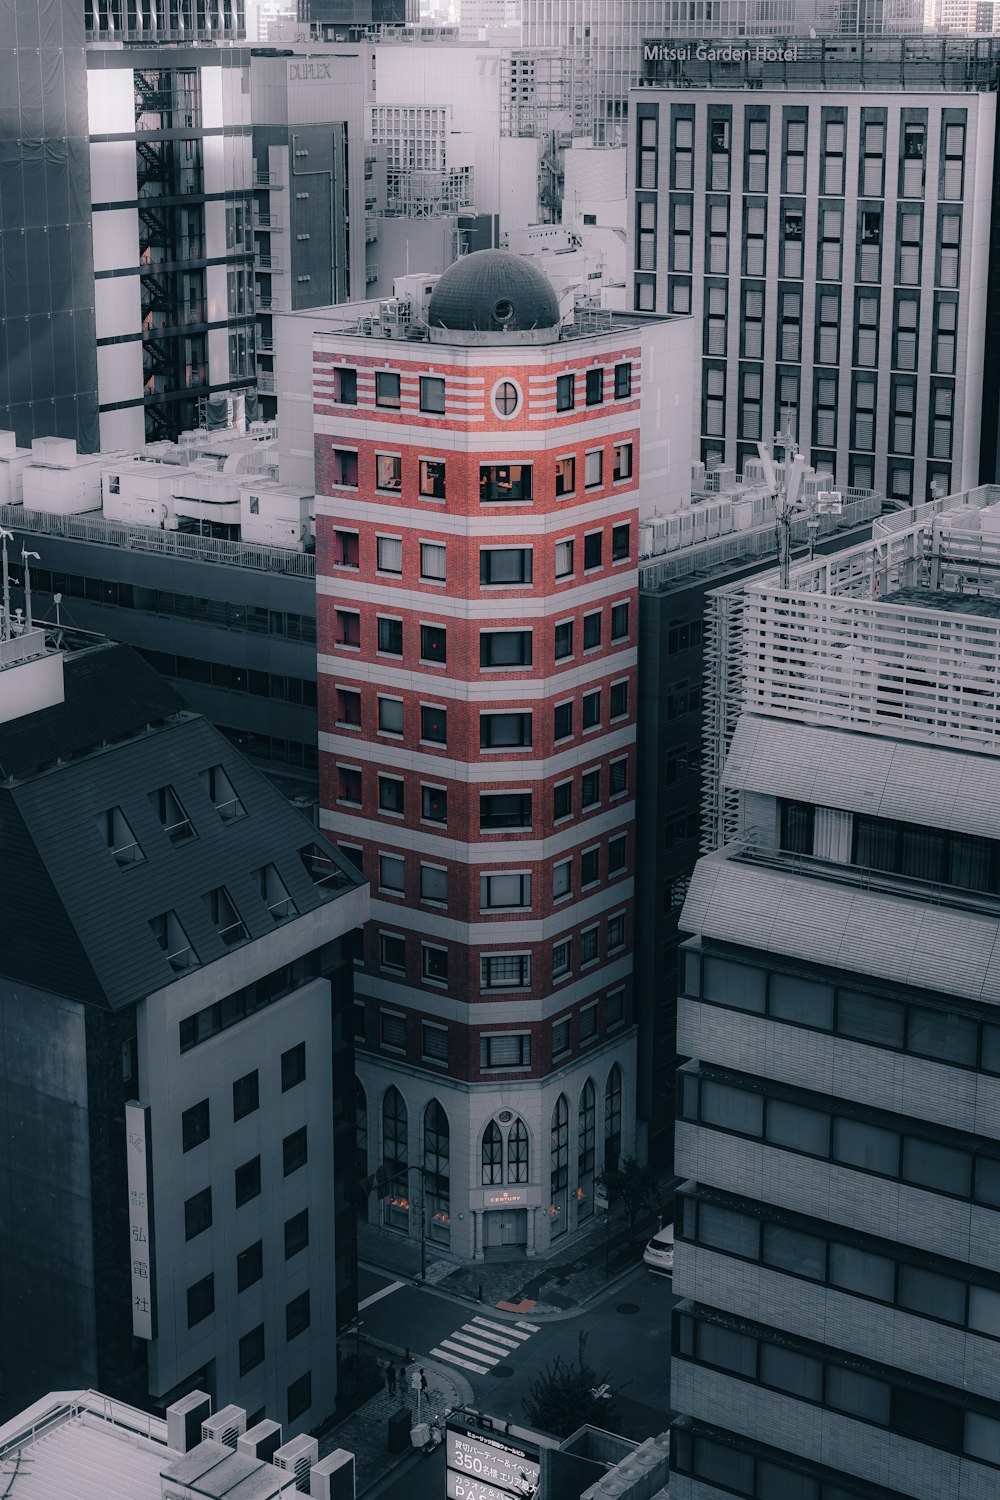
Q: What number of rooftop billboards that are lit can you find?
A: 1